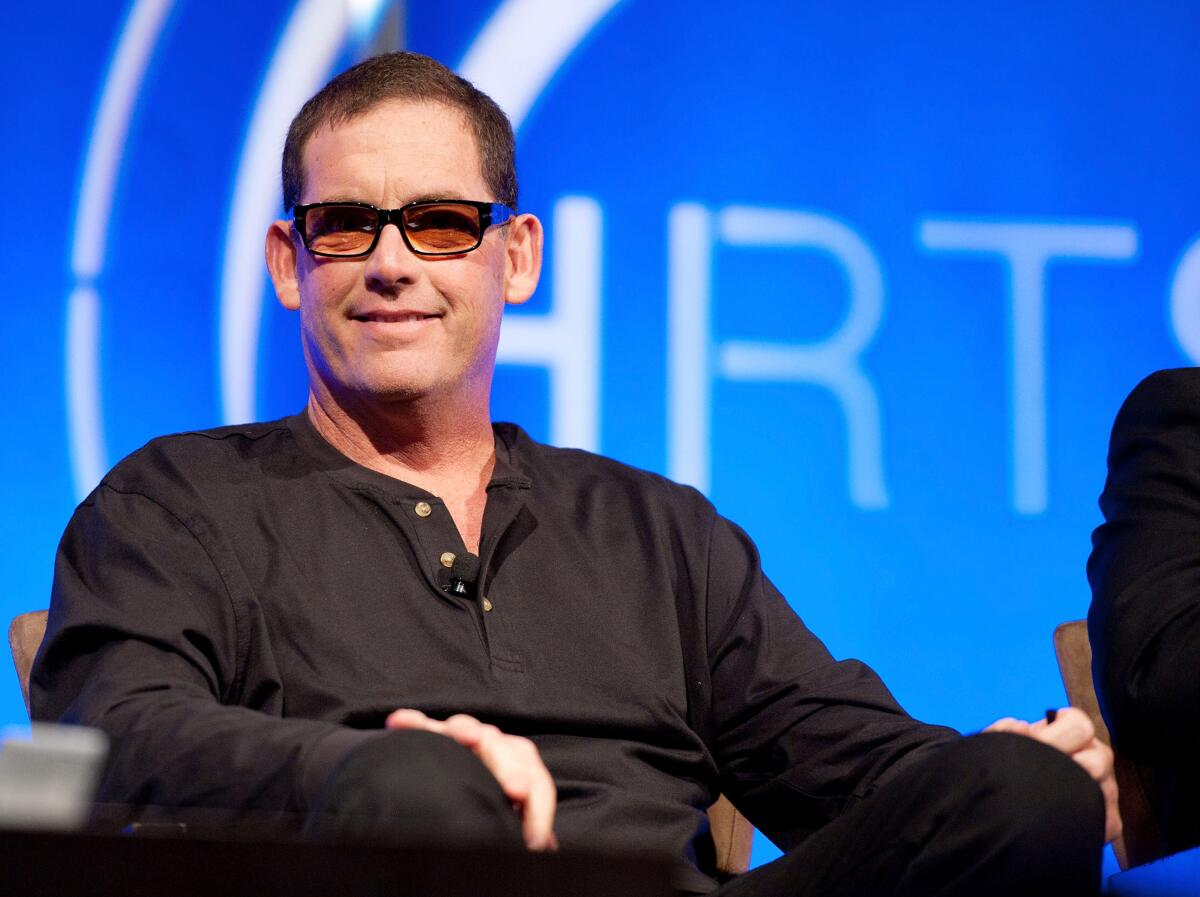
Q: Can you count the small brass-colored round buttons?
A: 3